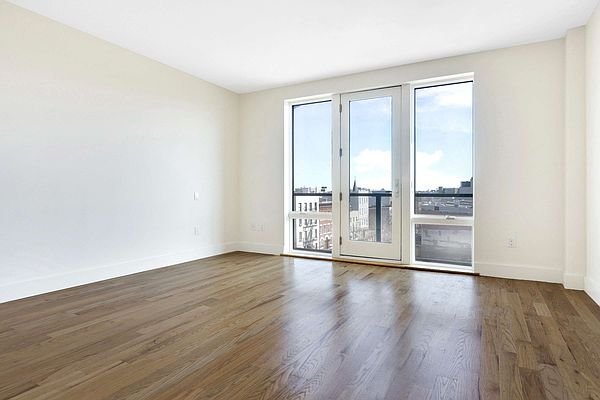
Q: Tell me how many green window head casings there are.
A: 0